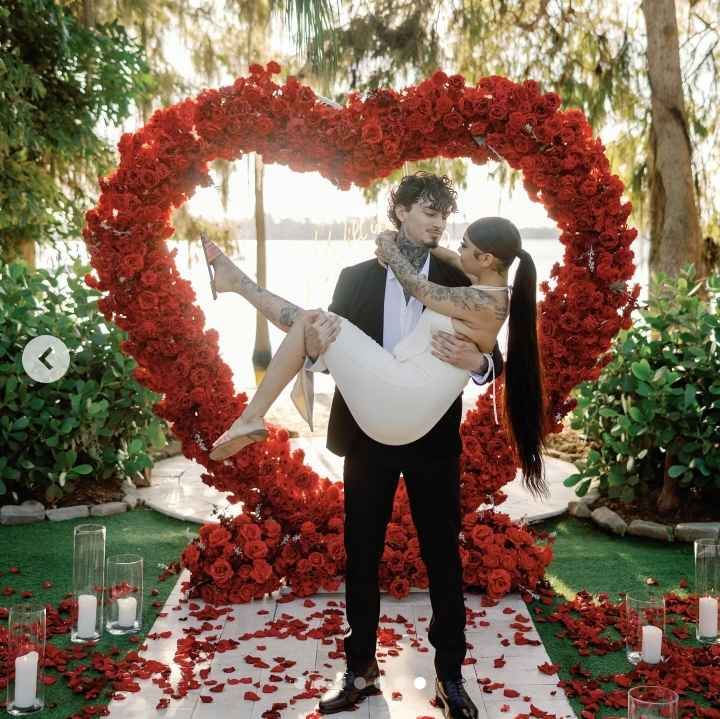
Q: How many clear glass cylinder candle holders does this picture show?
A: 6